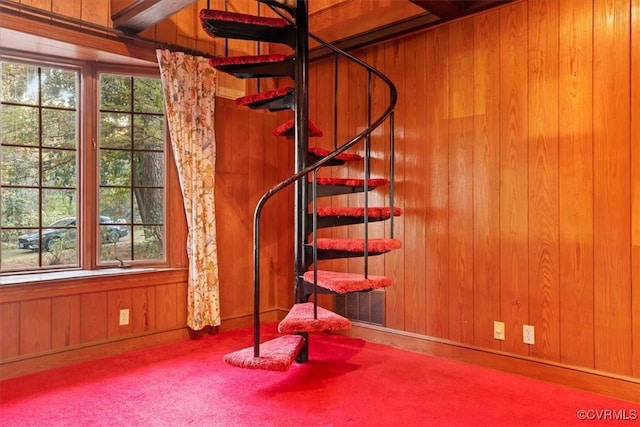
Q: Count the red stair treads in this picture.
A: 11